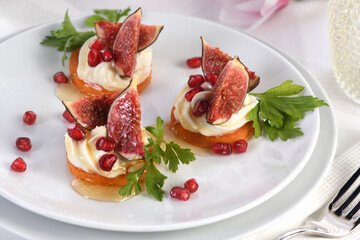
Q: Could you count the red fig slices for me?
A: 6